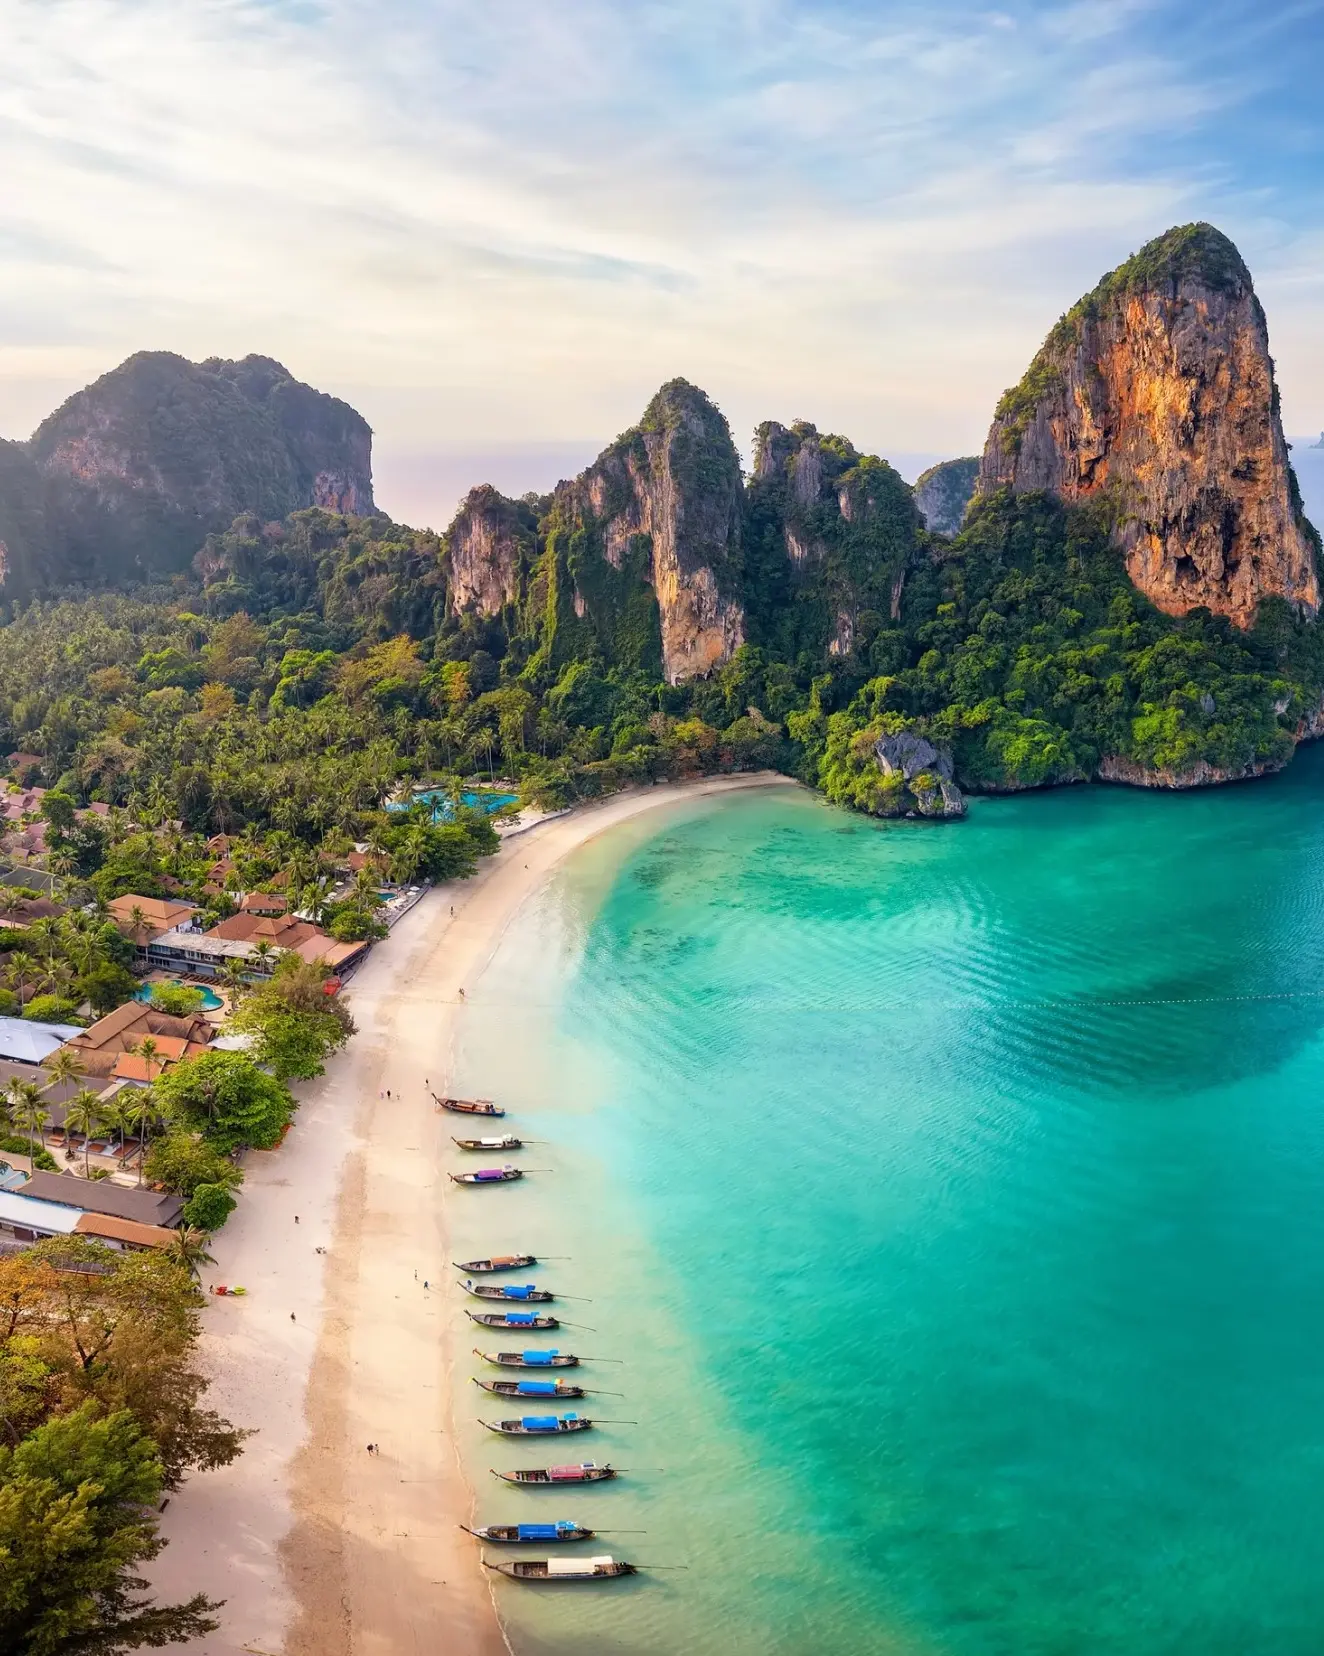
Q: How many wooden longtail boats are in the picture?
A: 12